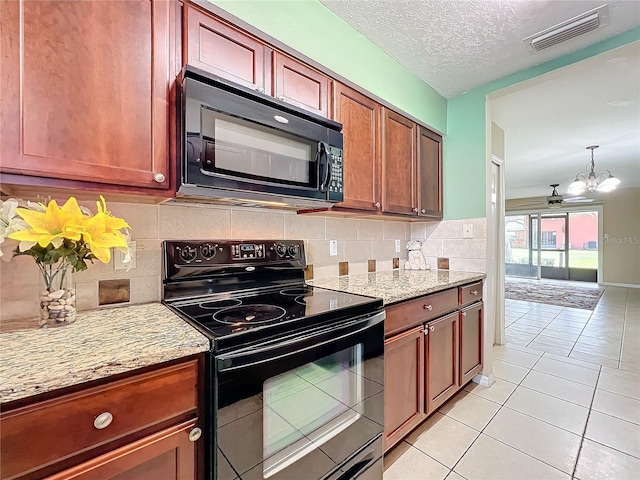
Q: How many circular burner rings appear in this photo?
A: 4